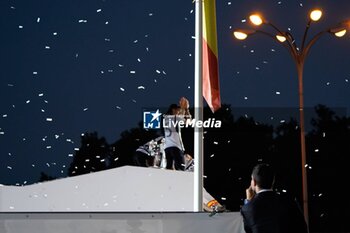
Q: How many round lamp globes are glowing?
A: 5